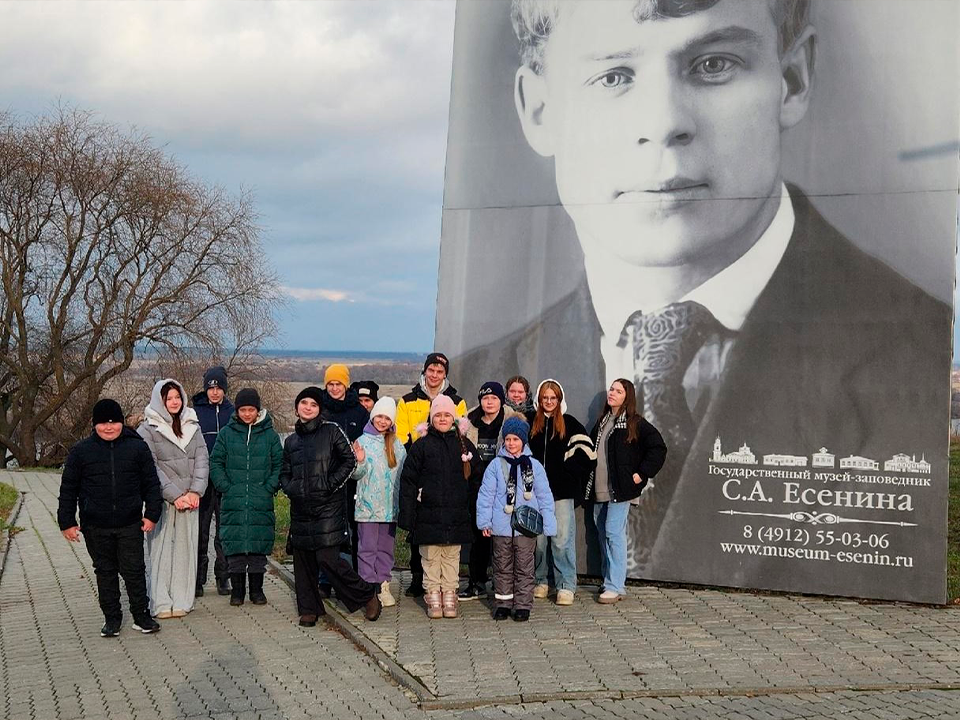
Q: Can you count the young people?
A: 15